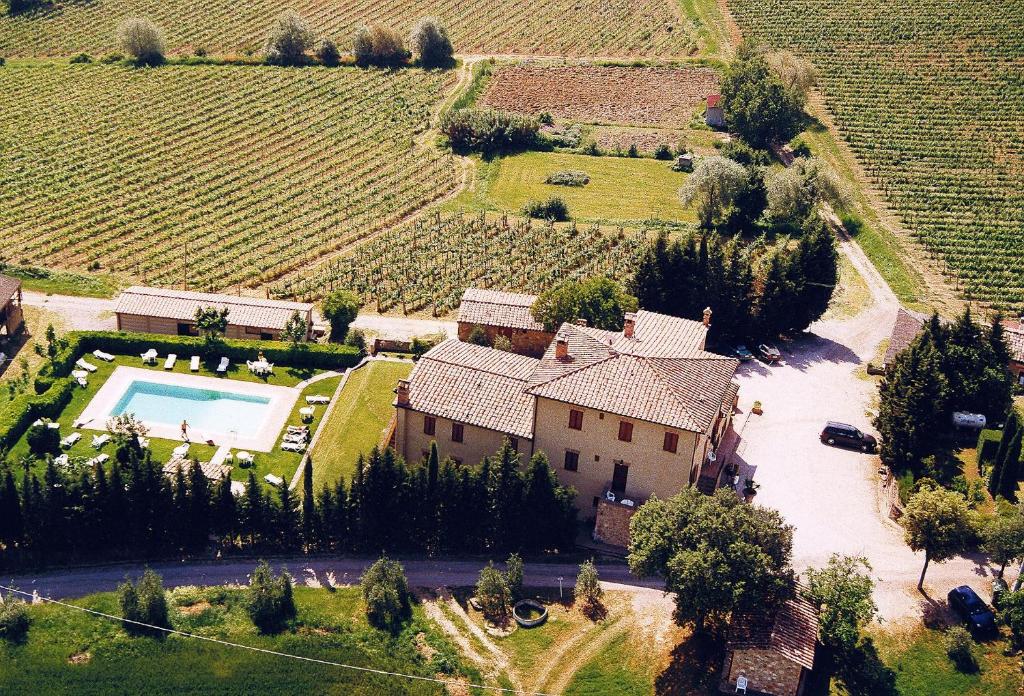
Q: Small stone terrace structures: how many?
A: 1